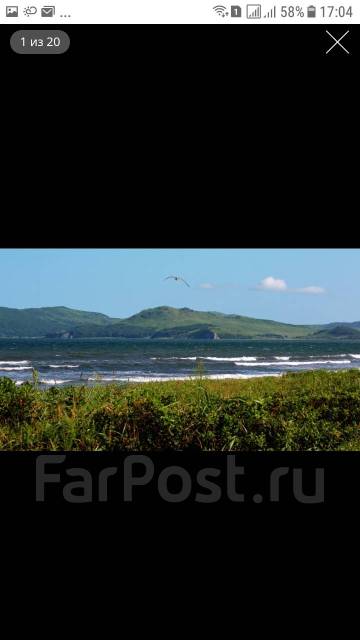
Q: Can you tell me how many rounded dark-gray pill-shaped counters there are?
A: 1